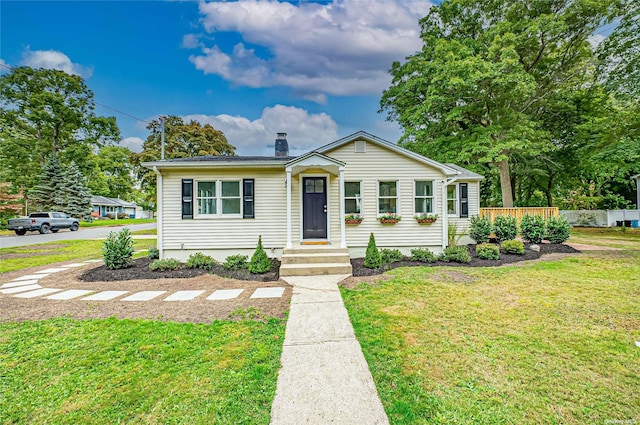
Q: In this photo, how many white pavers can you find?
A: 13